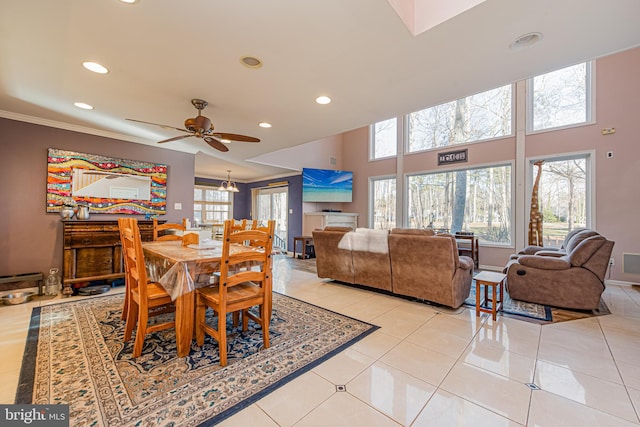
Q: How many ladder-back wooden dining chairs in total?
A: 6